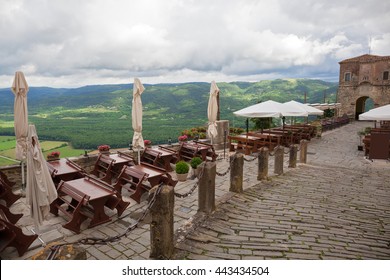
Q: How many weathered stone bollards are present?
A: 8